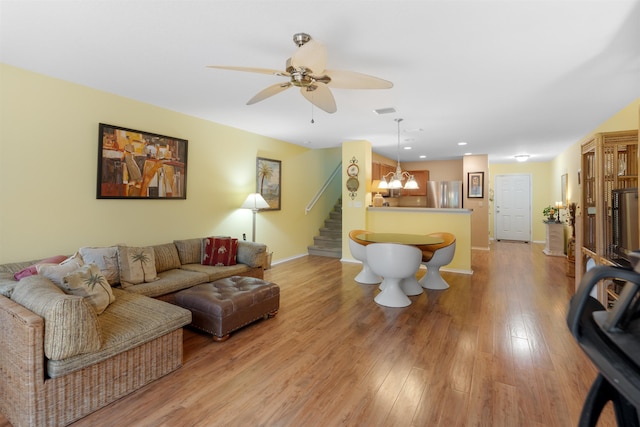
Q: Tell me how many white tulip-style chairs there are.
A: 3